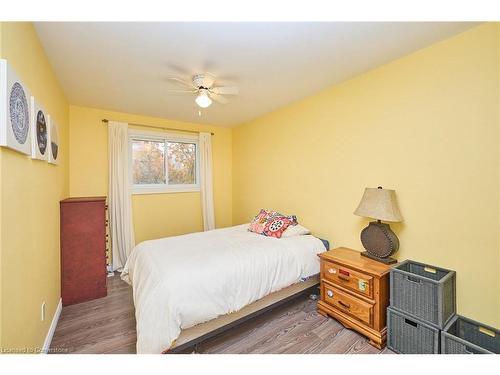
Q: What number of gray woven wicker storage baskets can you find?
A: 3